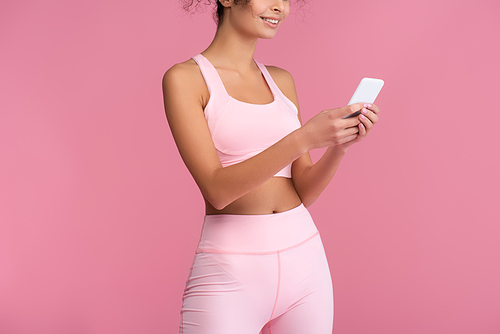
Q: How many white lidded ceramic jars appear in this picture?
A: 0